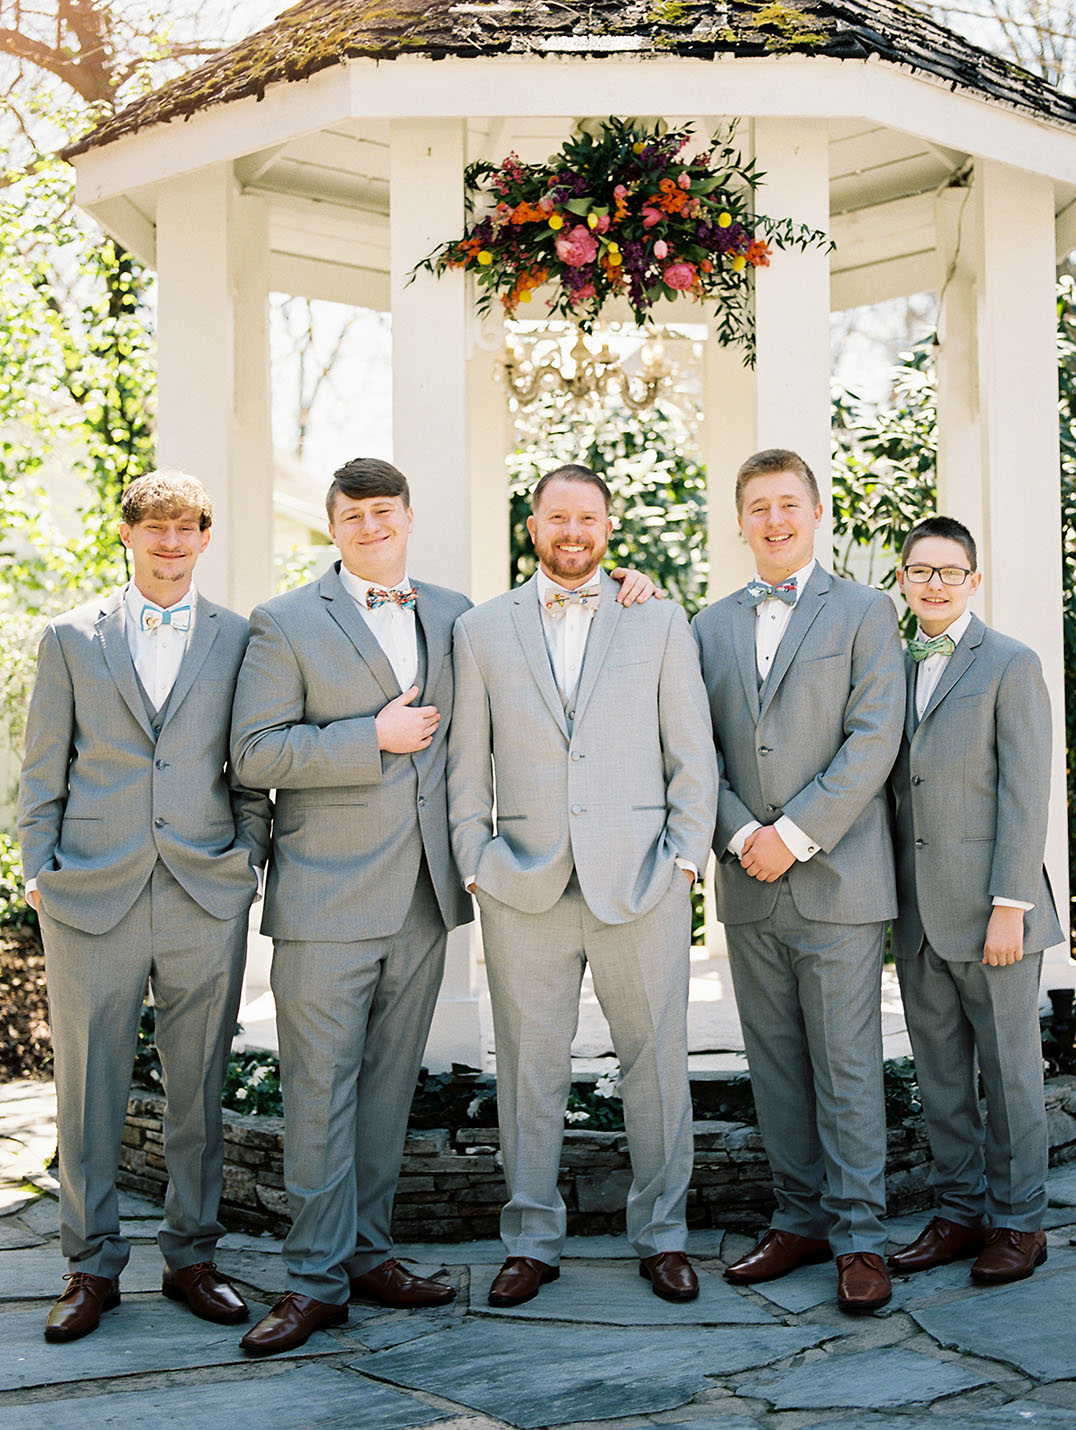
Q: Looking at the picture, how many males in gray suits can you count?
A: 5